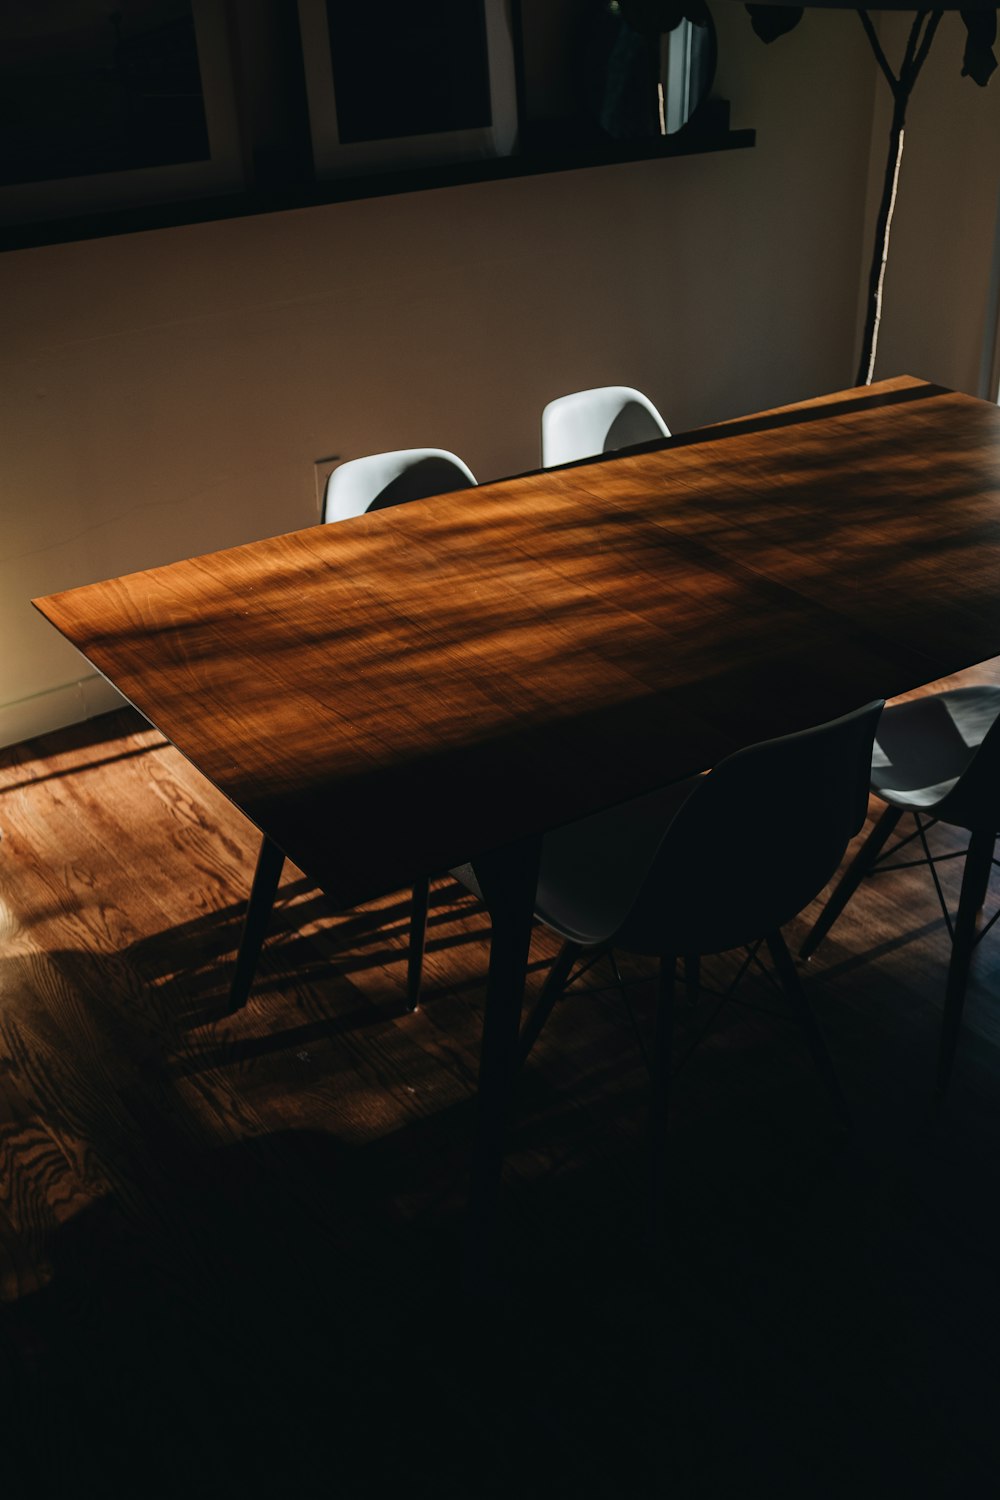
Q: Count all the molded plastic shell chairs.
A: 4